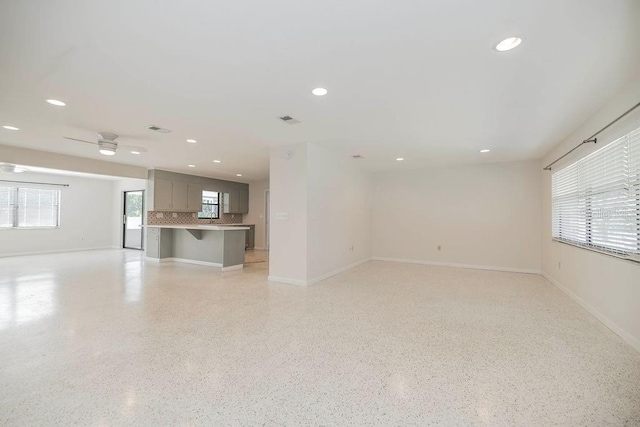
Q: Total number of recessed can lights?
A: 11